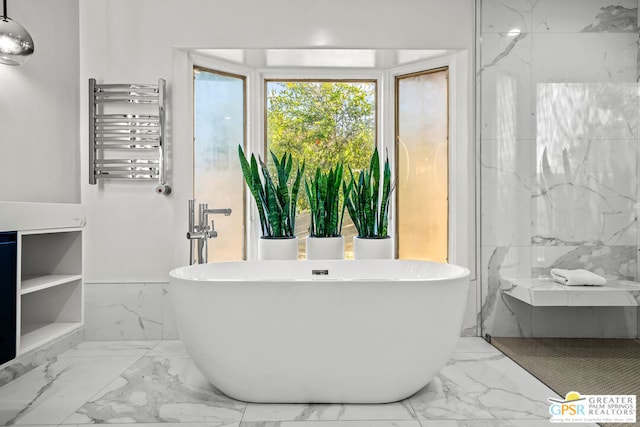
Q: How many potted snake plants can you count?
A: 3